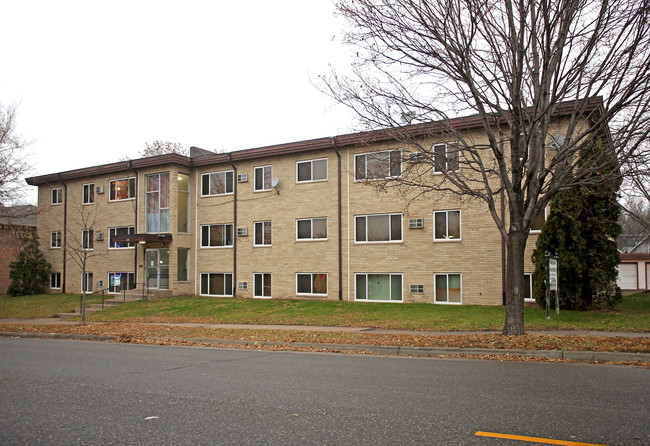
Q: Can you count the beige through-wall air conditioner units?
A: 9